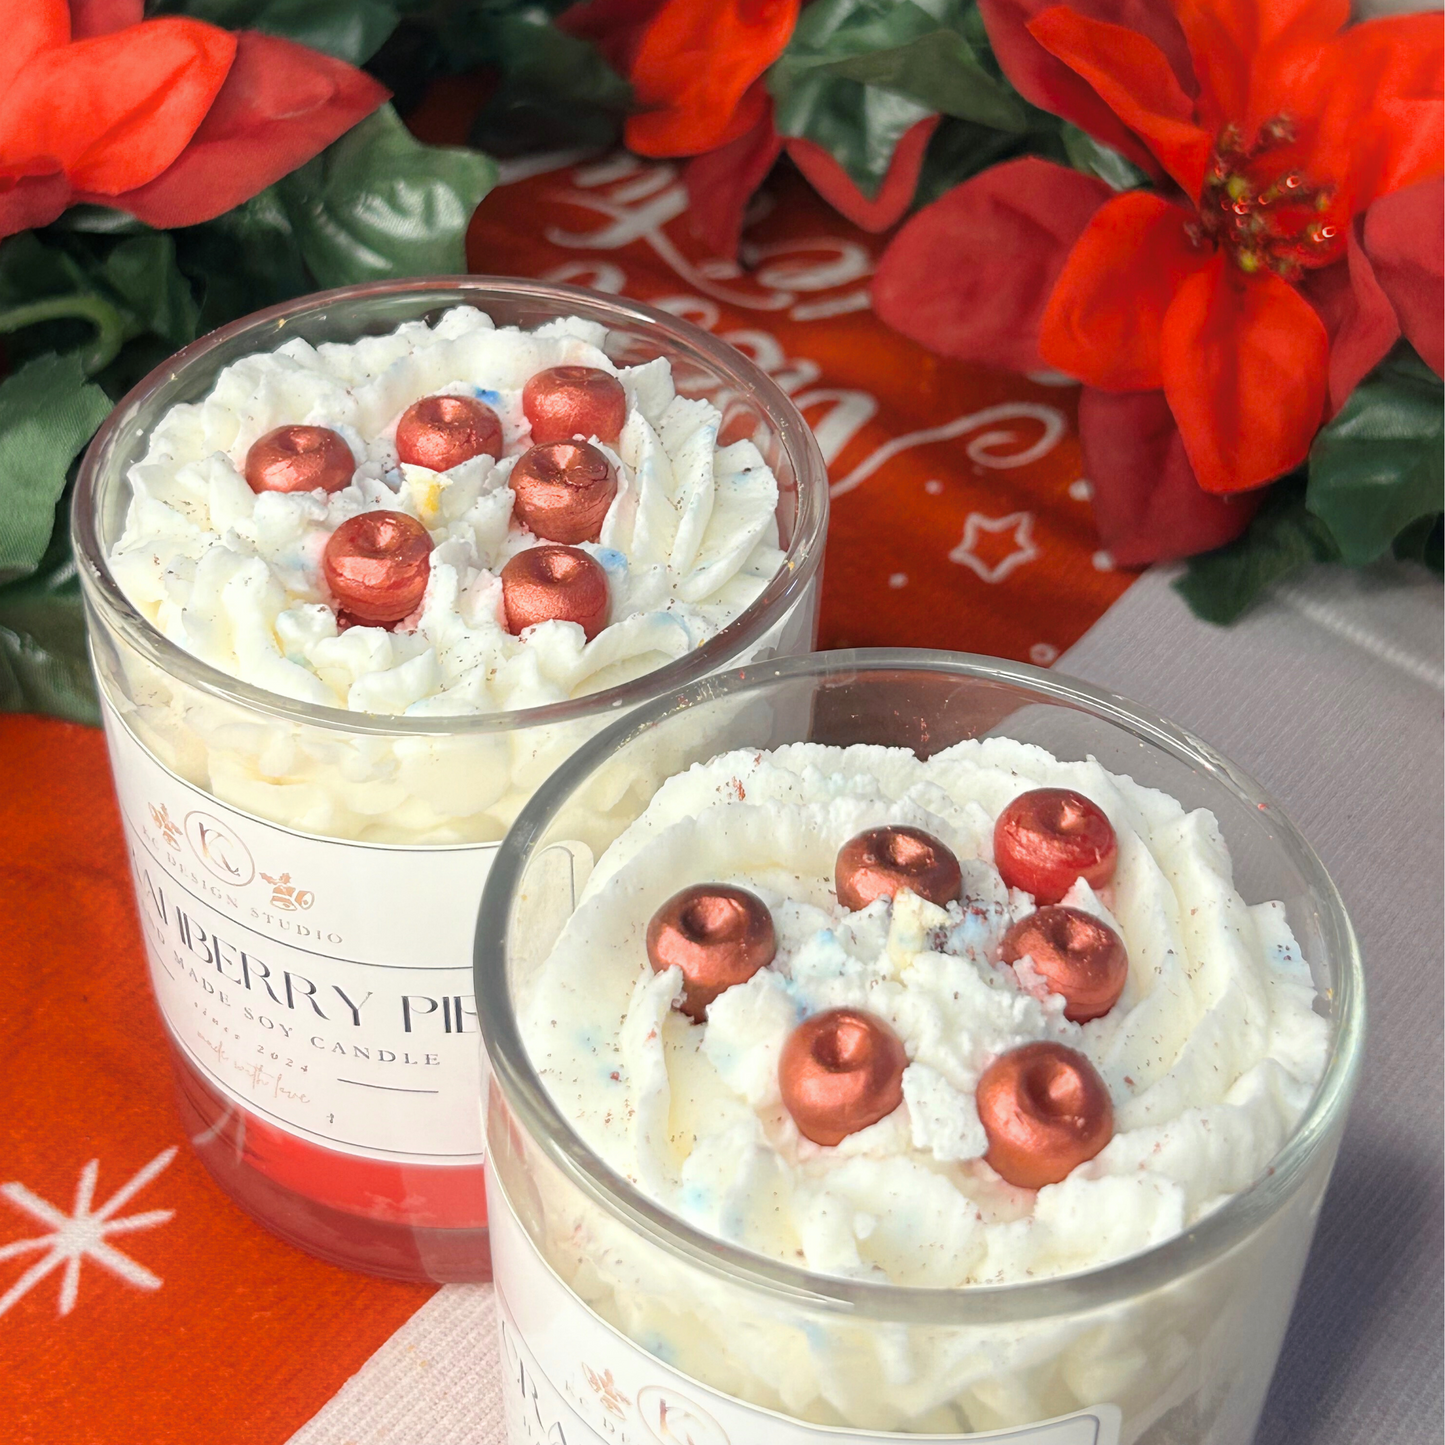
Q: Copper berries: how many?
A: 12